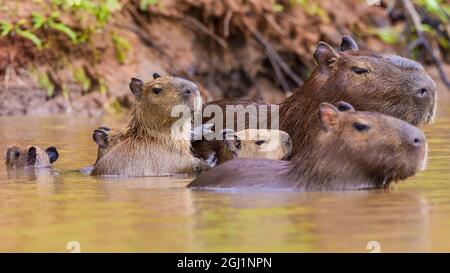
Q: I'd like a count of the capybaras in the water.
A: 6